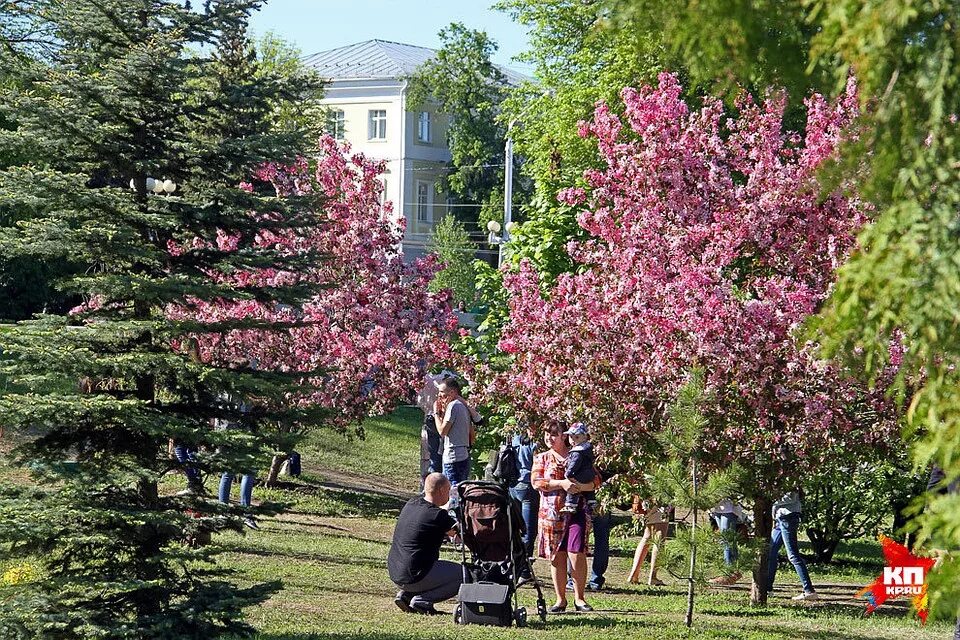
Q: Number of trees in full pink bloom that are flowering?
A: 2